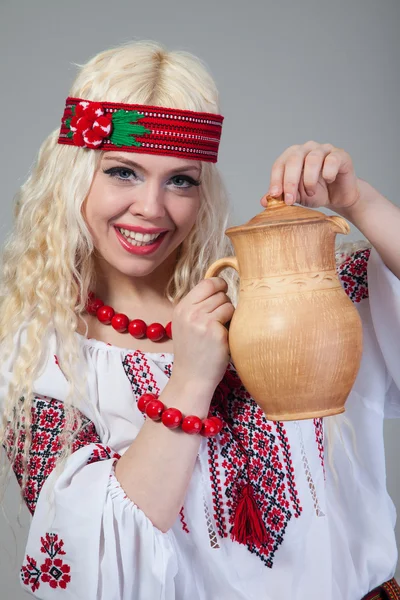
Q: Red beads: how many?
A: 13